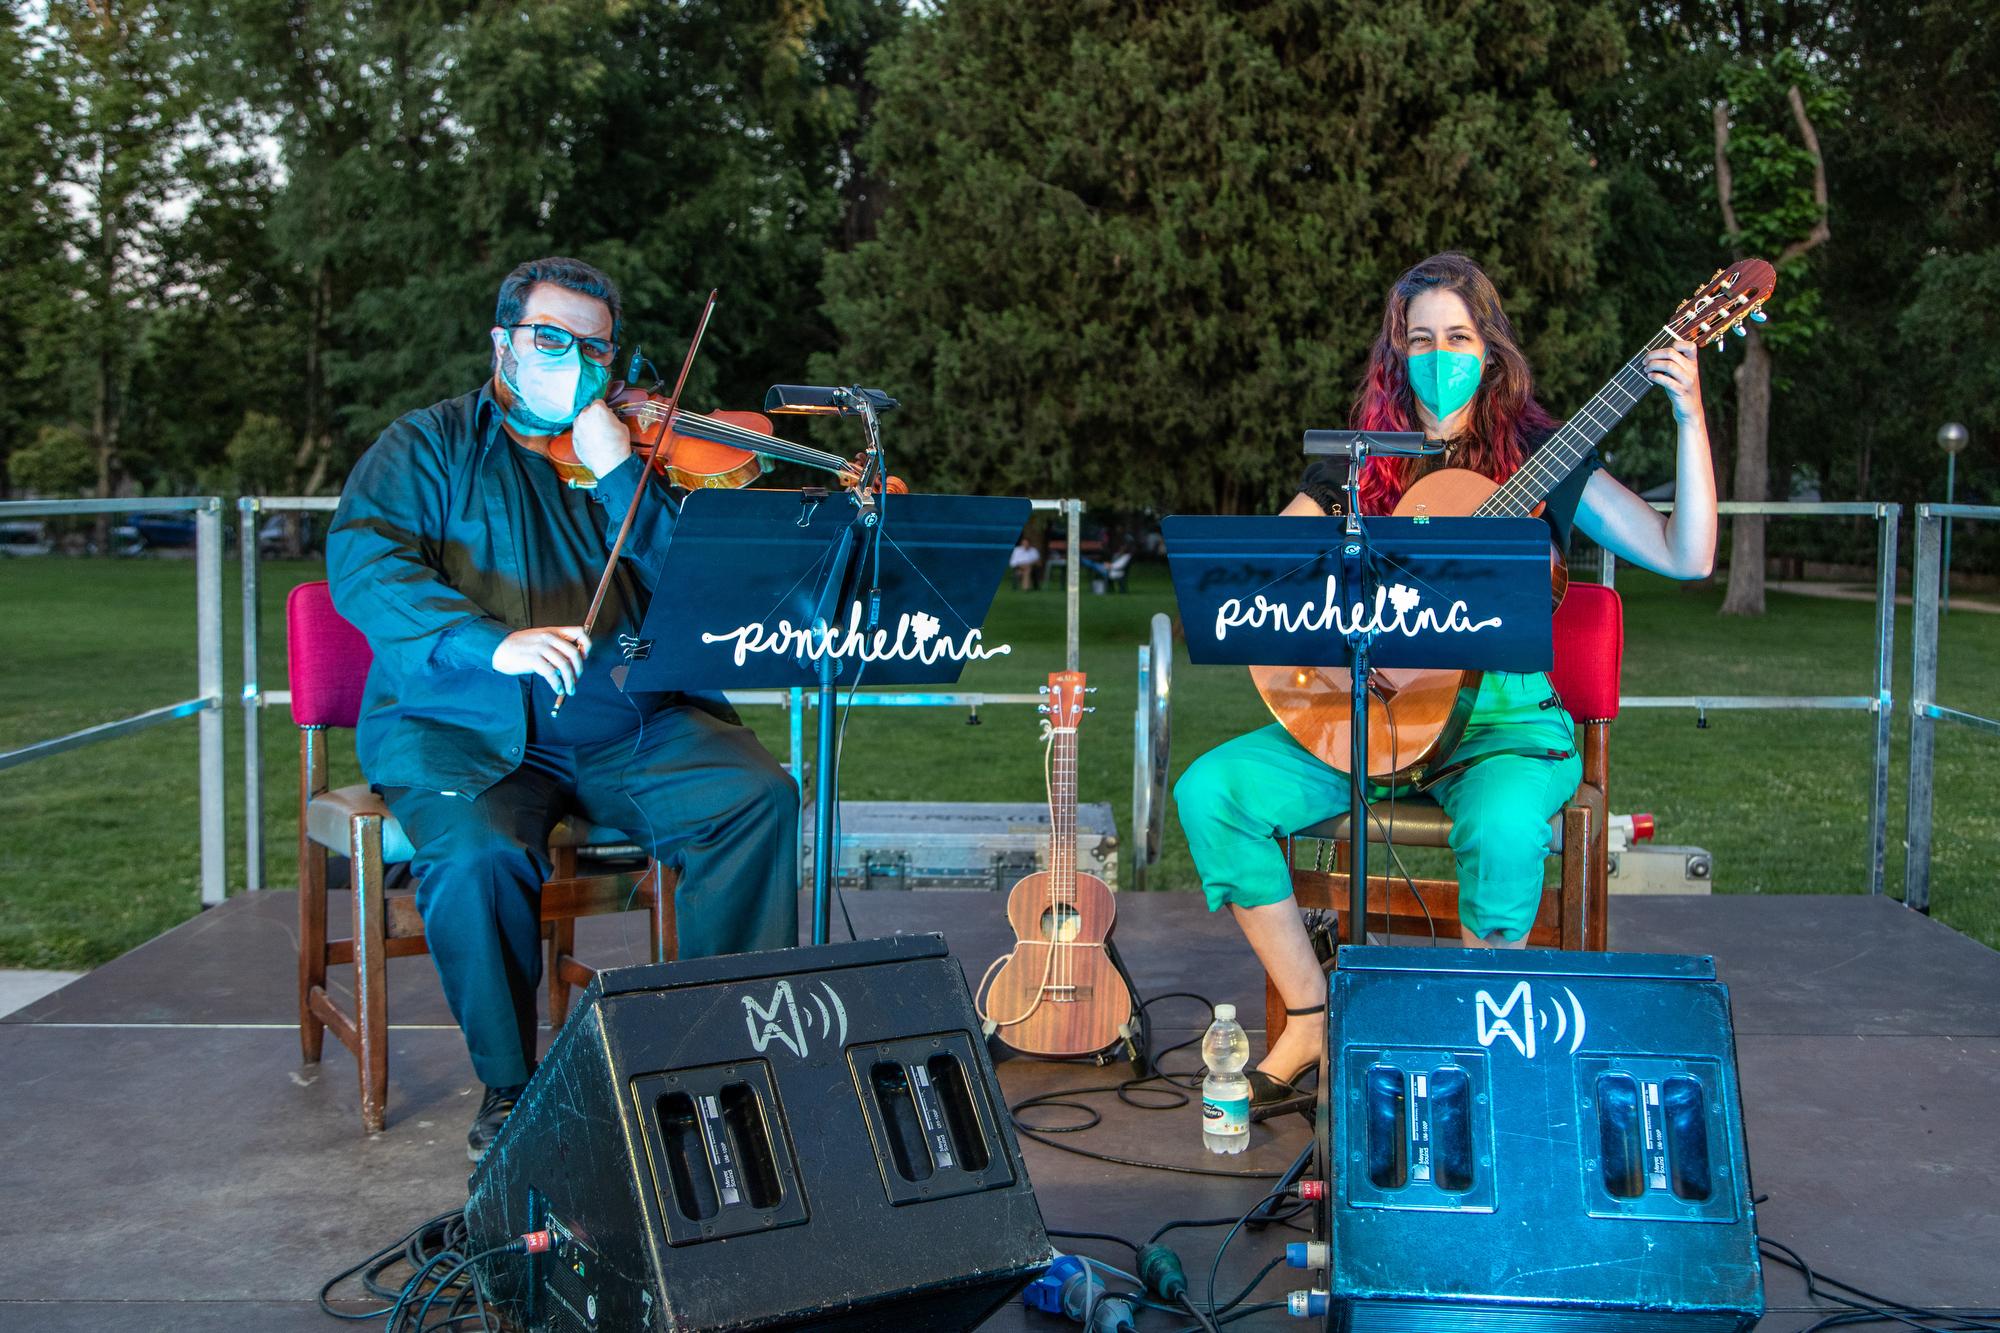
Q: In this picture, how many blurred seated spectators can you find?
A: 2